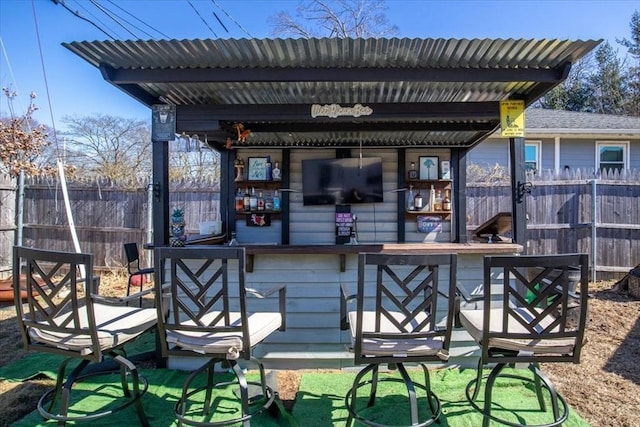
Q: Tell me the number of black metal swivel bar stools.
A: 4